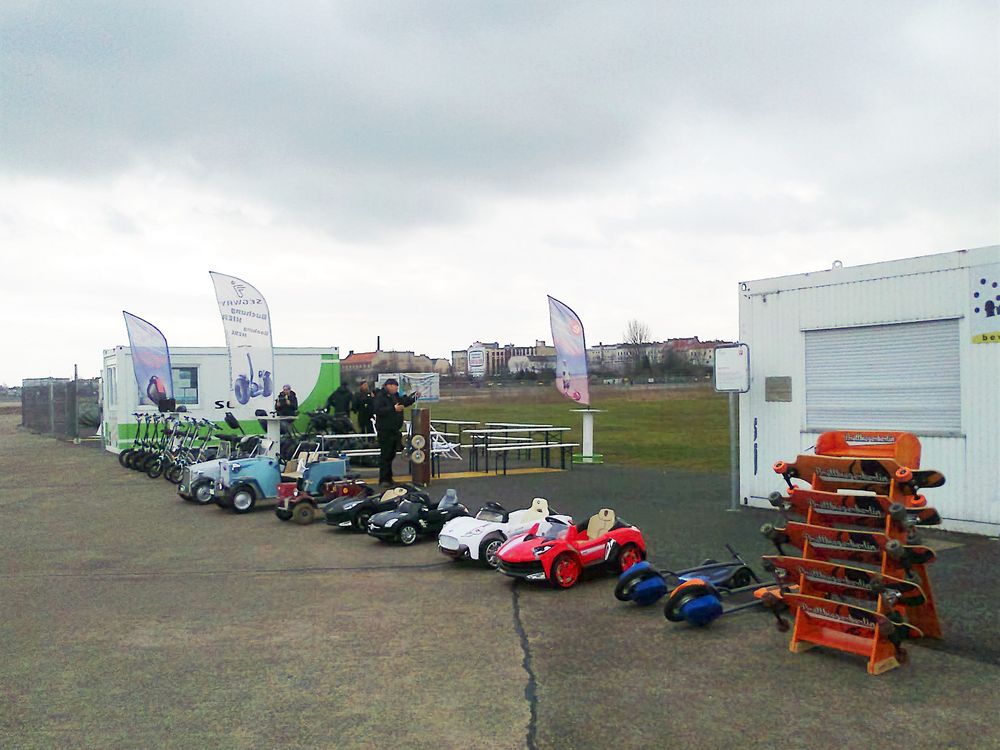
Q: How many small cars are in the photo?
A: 7